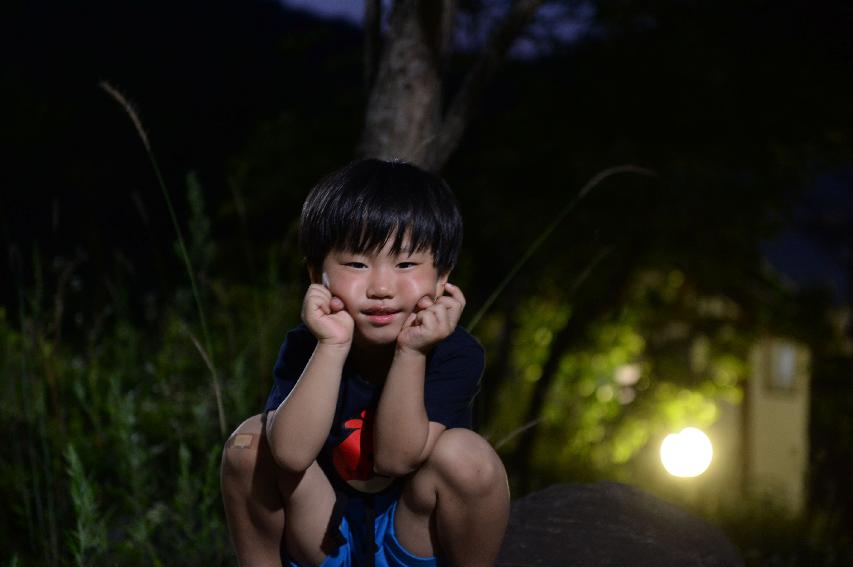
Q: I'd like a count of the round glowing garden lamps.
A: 1